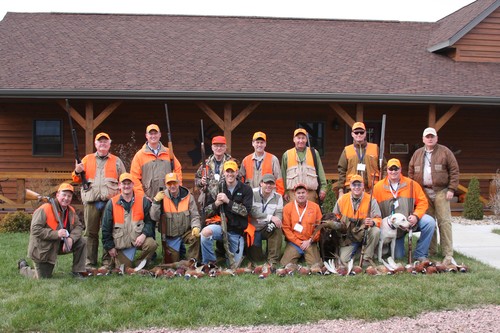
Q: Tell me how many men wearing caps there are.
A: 15